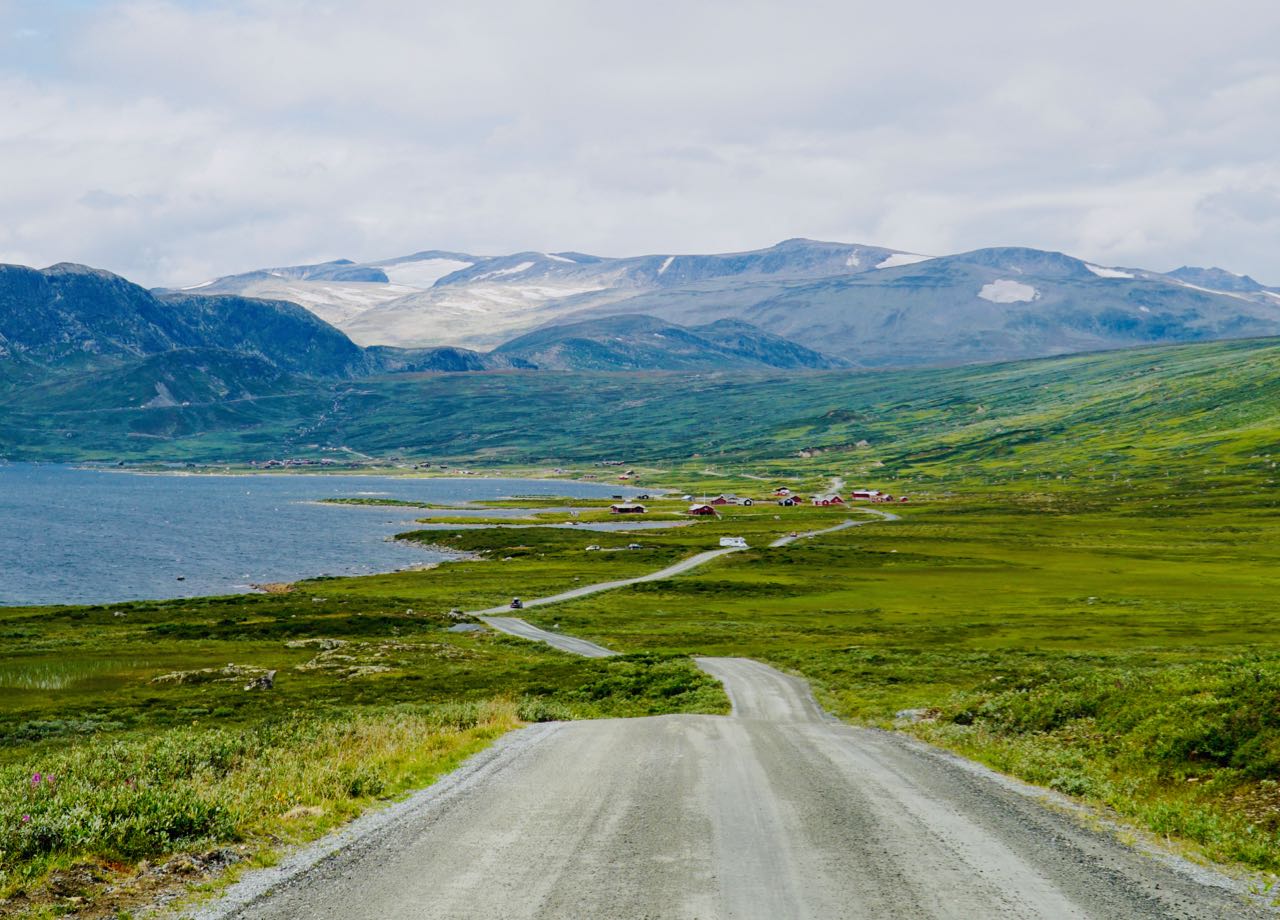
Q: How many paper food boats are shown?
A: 0